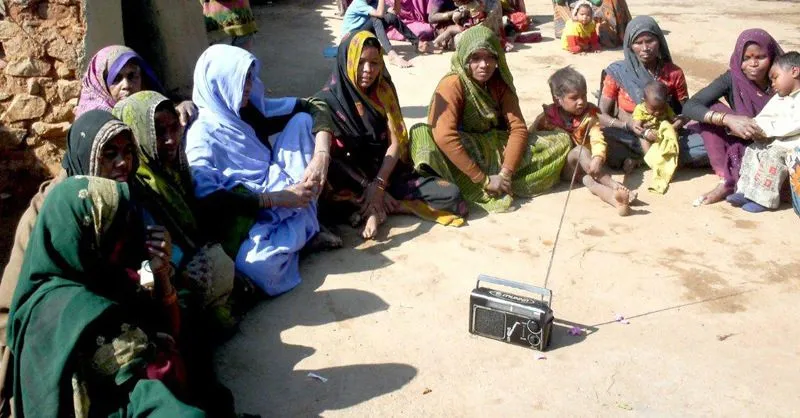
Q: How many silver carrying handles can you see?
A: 1